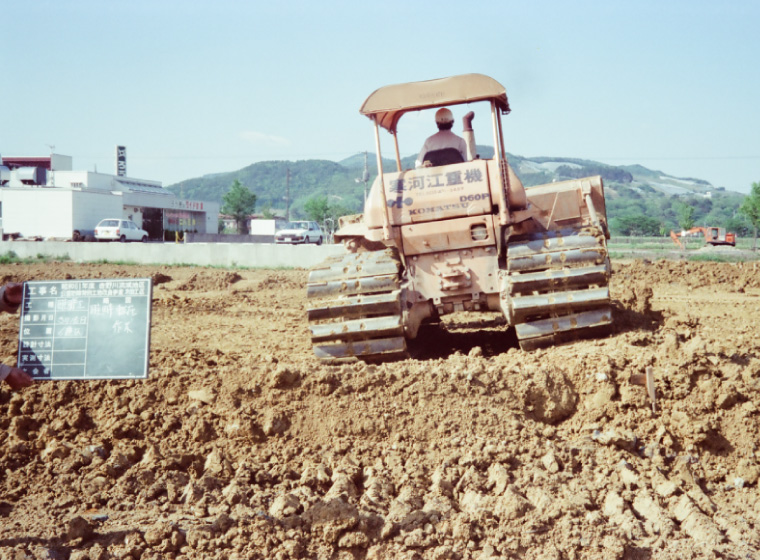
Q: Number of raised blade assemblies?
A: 1